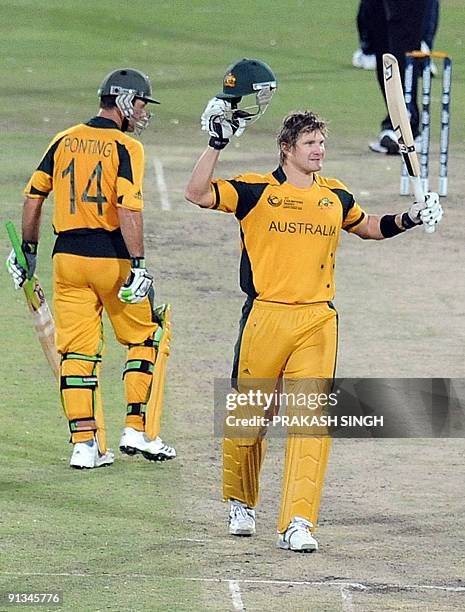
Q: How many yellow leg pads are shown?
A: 4